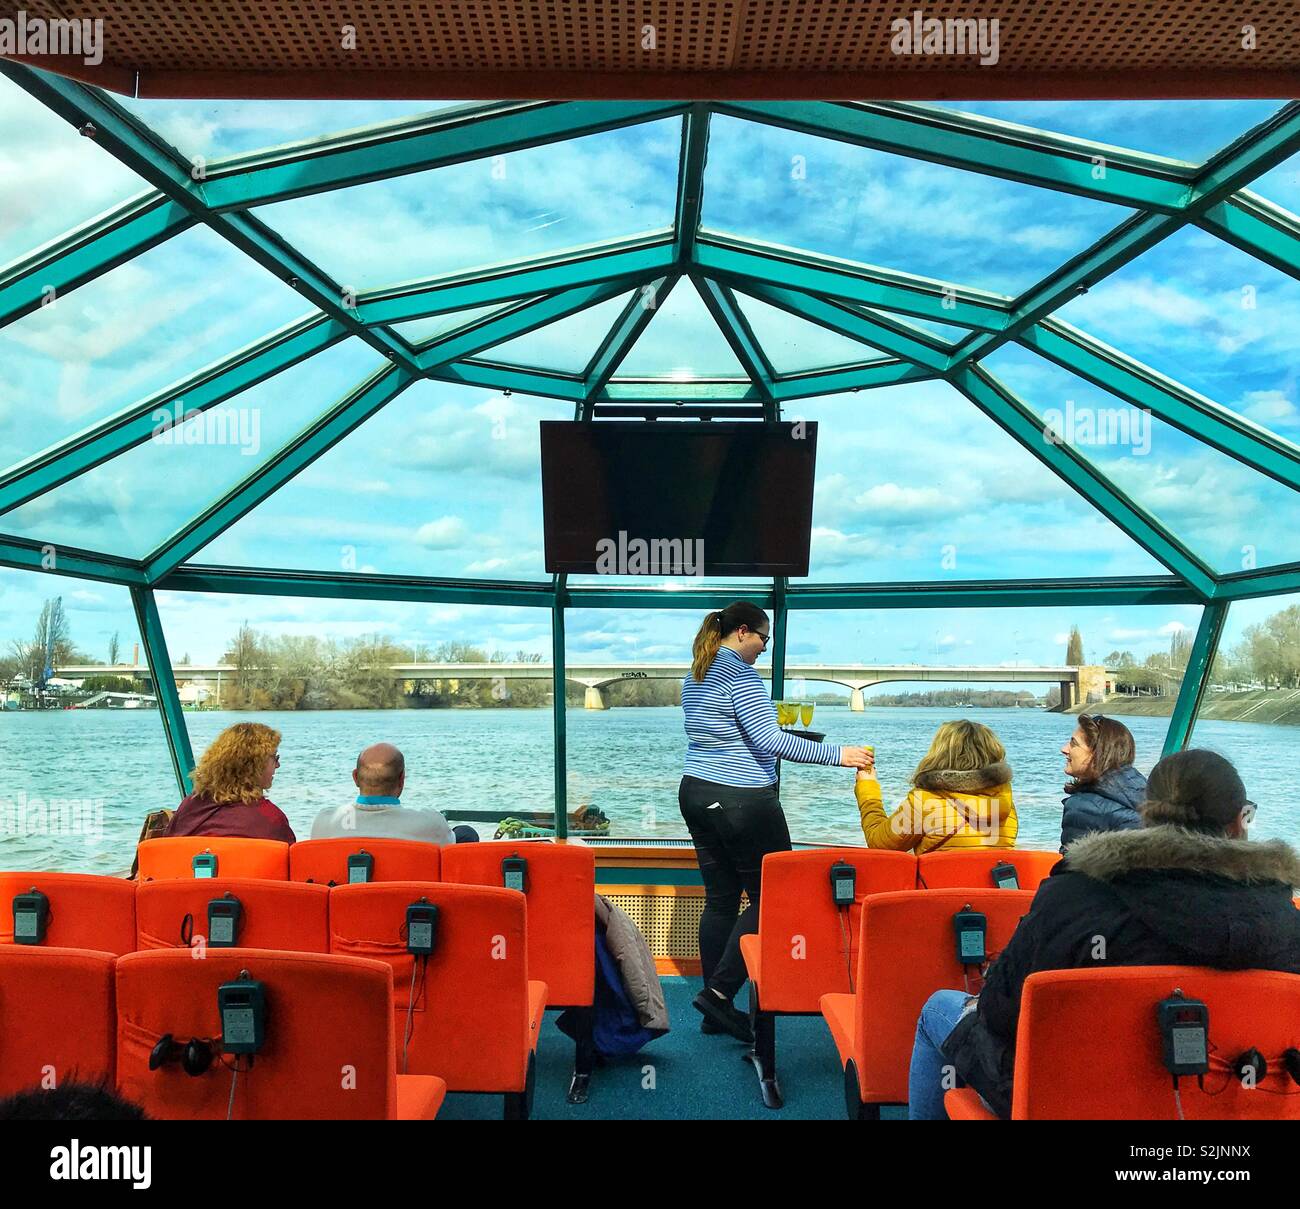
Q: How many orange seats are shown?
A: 12